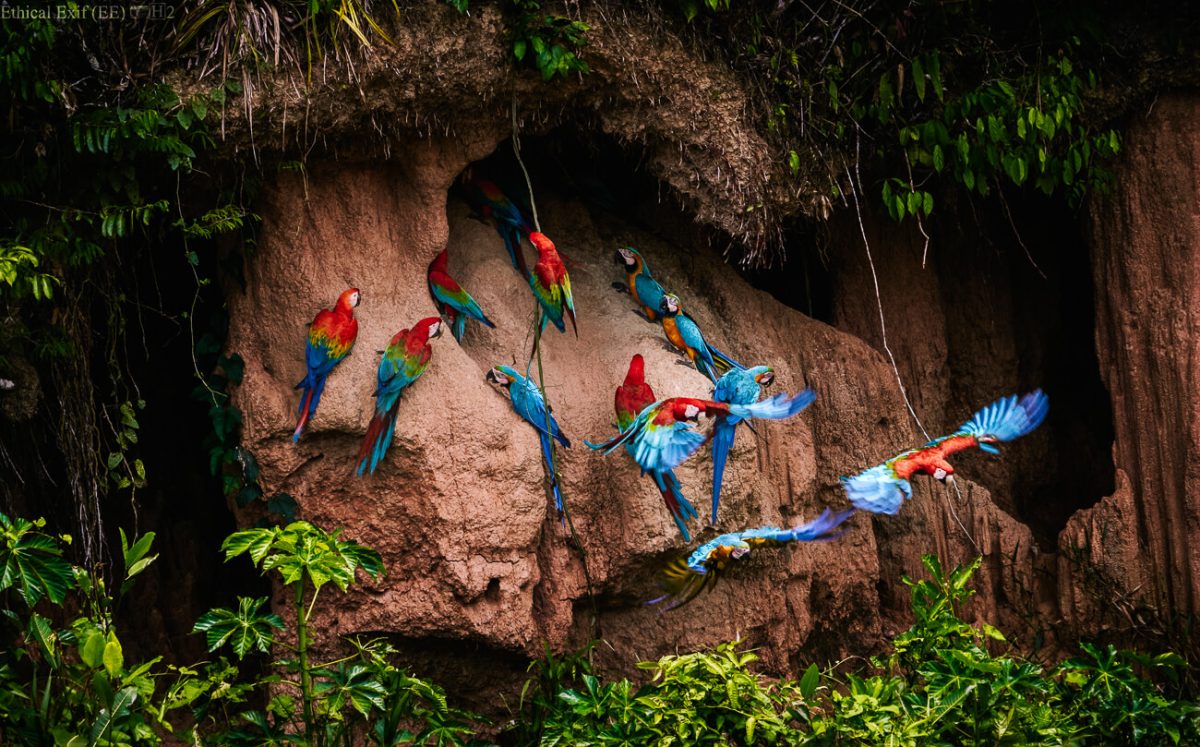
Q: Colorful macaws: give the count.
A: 13